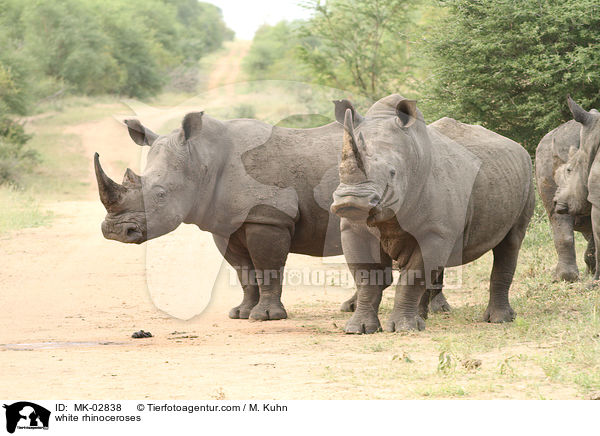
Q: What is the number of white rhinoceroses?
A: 4